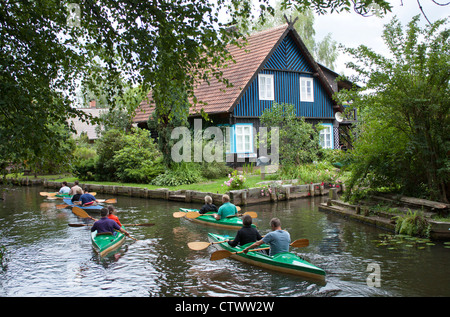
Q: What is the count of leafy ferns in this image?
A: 1